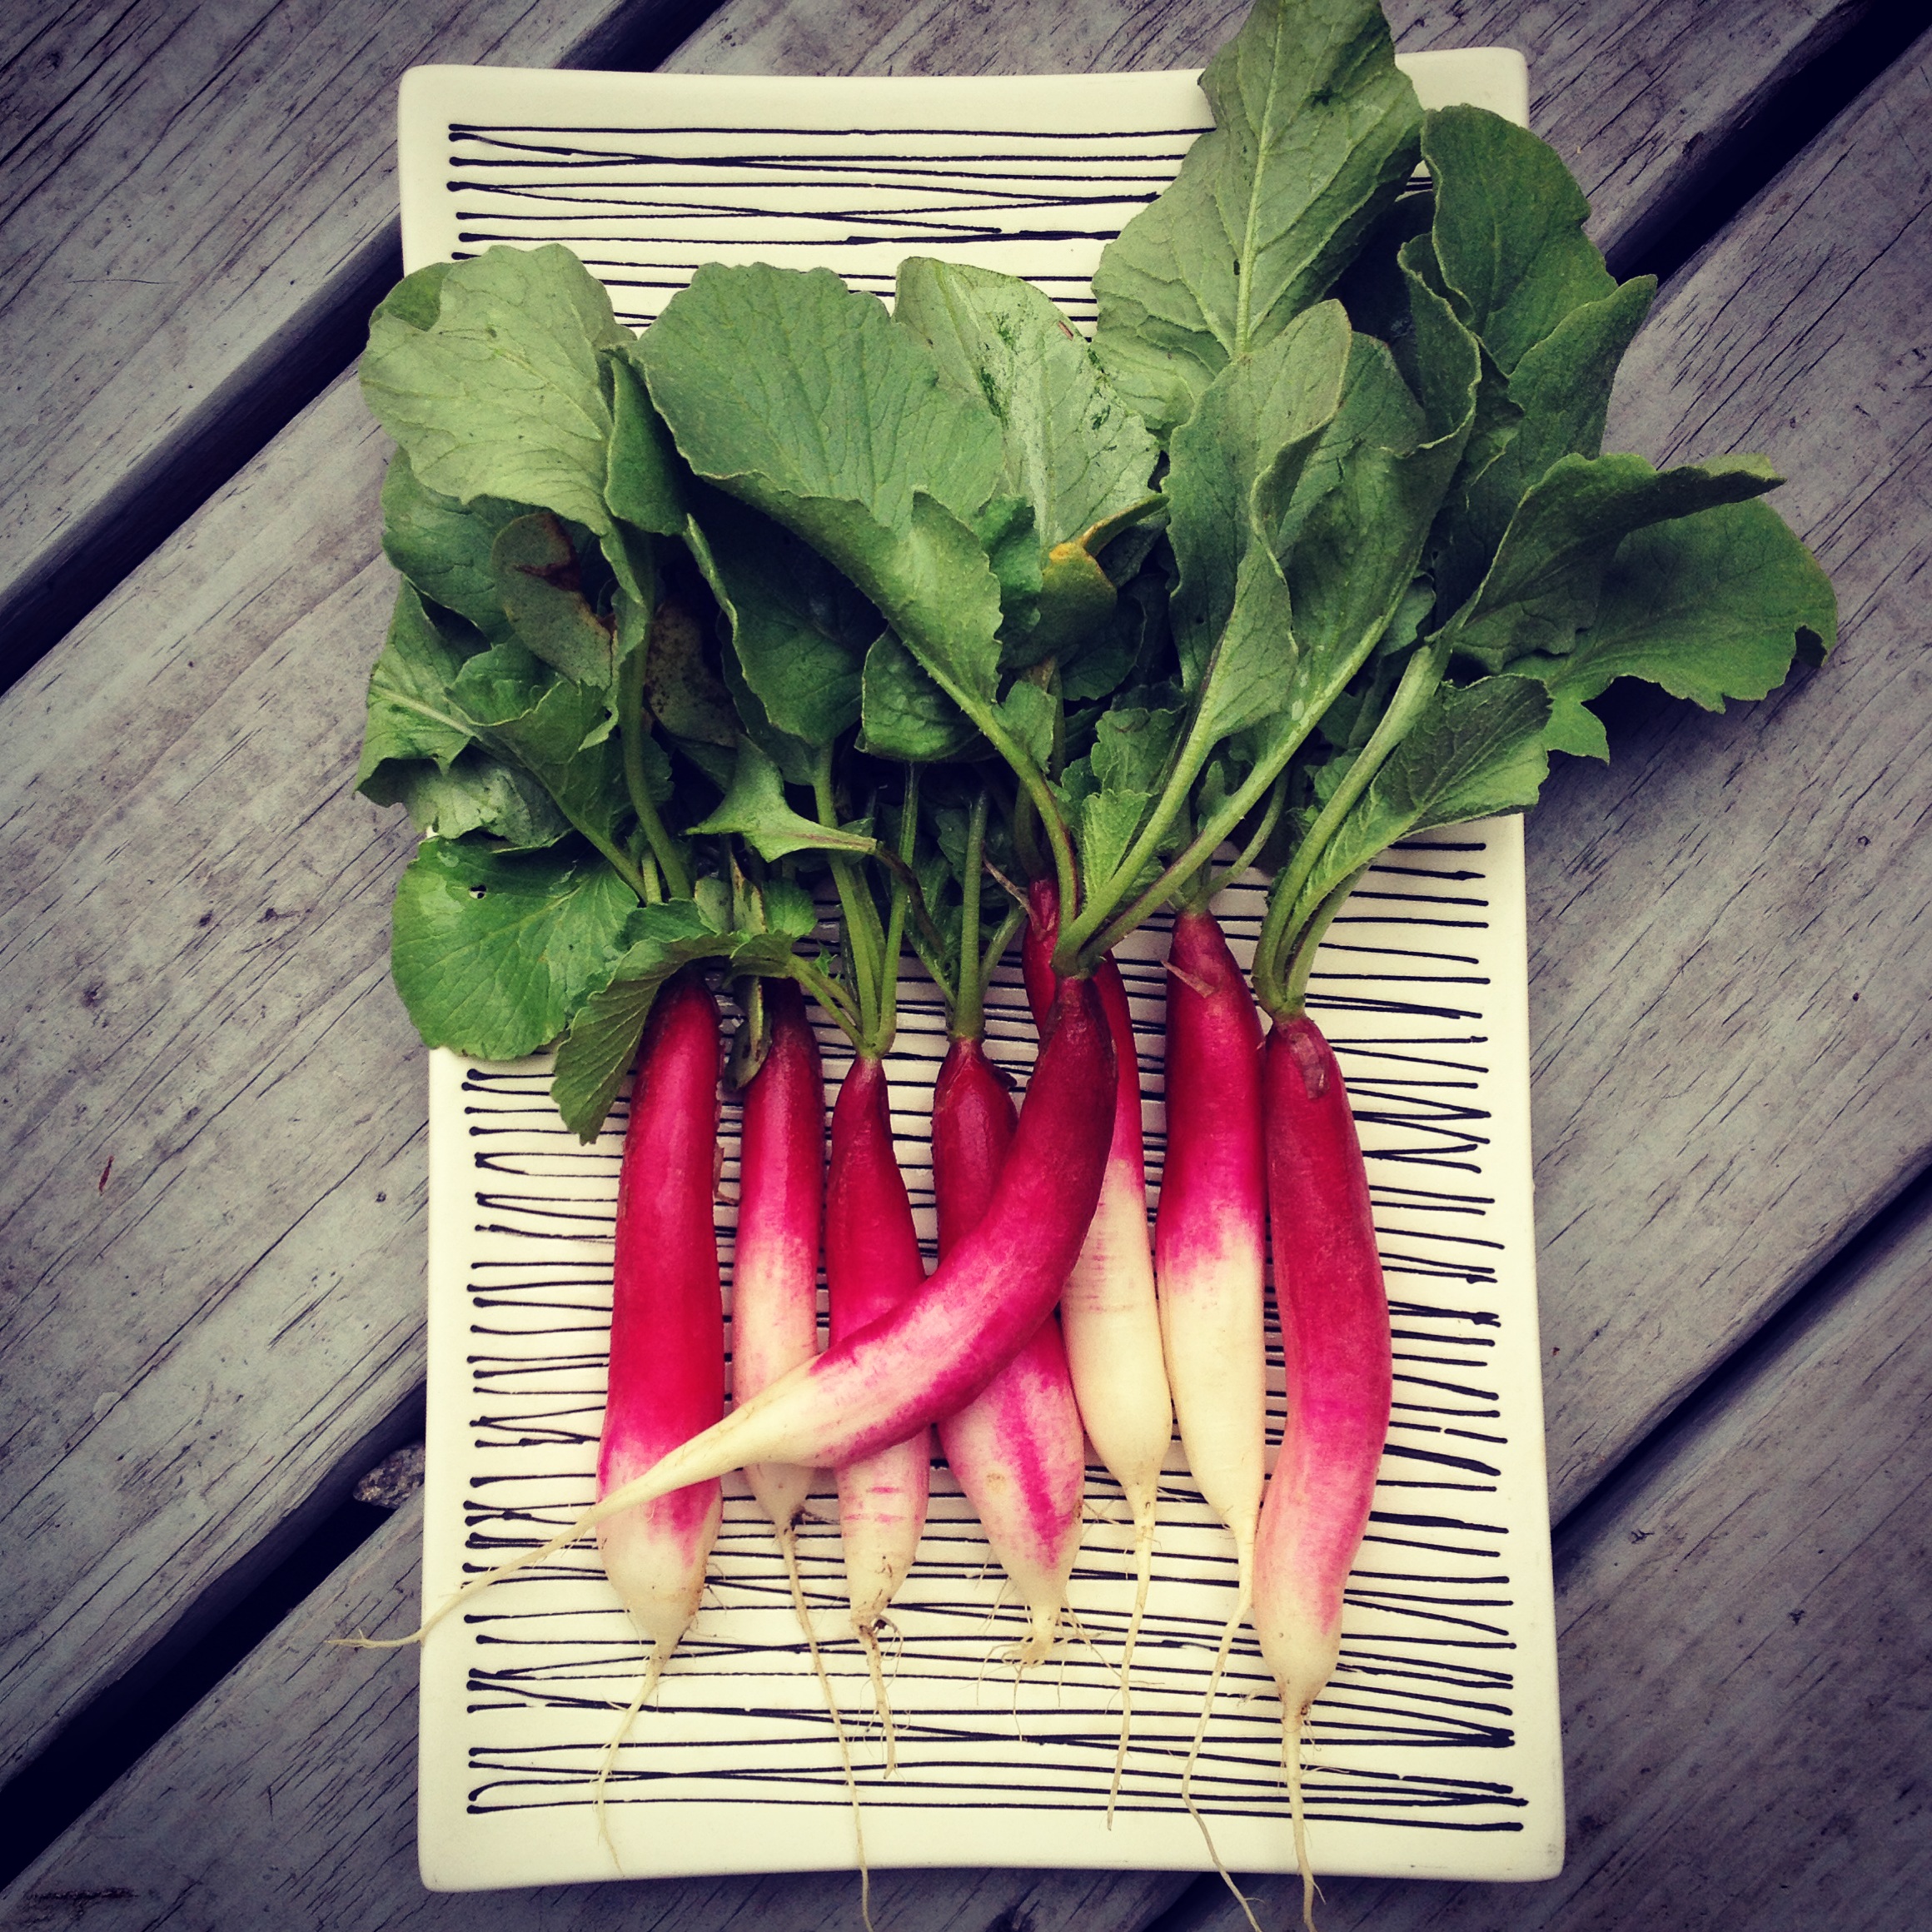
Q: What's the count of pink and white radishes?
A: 8